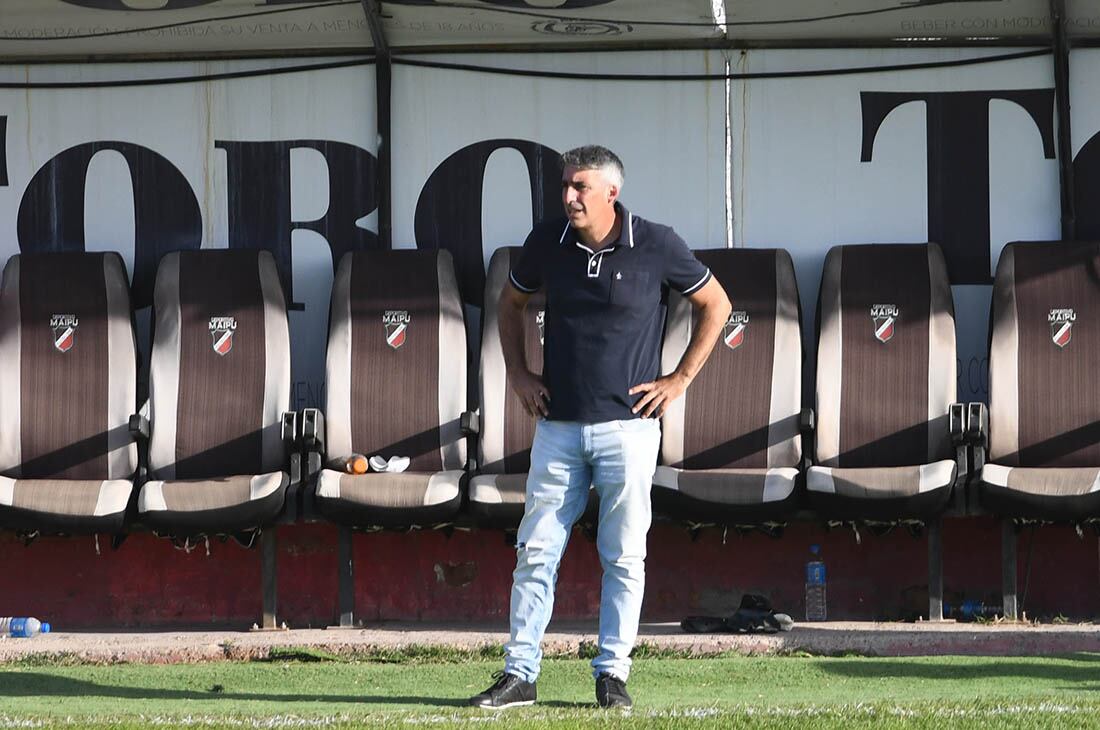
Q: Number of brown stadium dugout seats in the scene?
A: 7